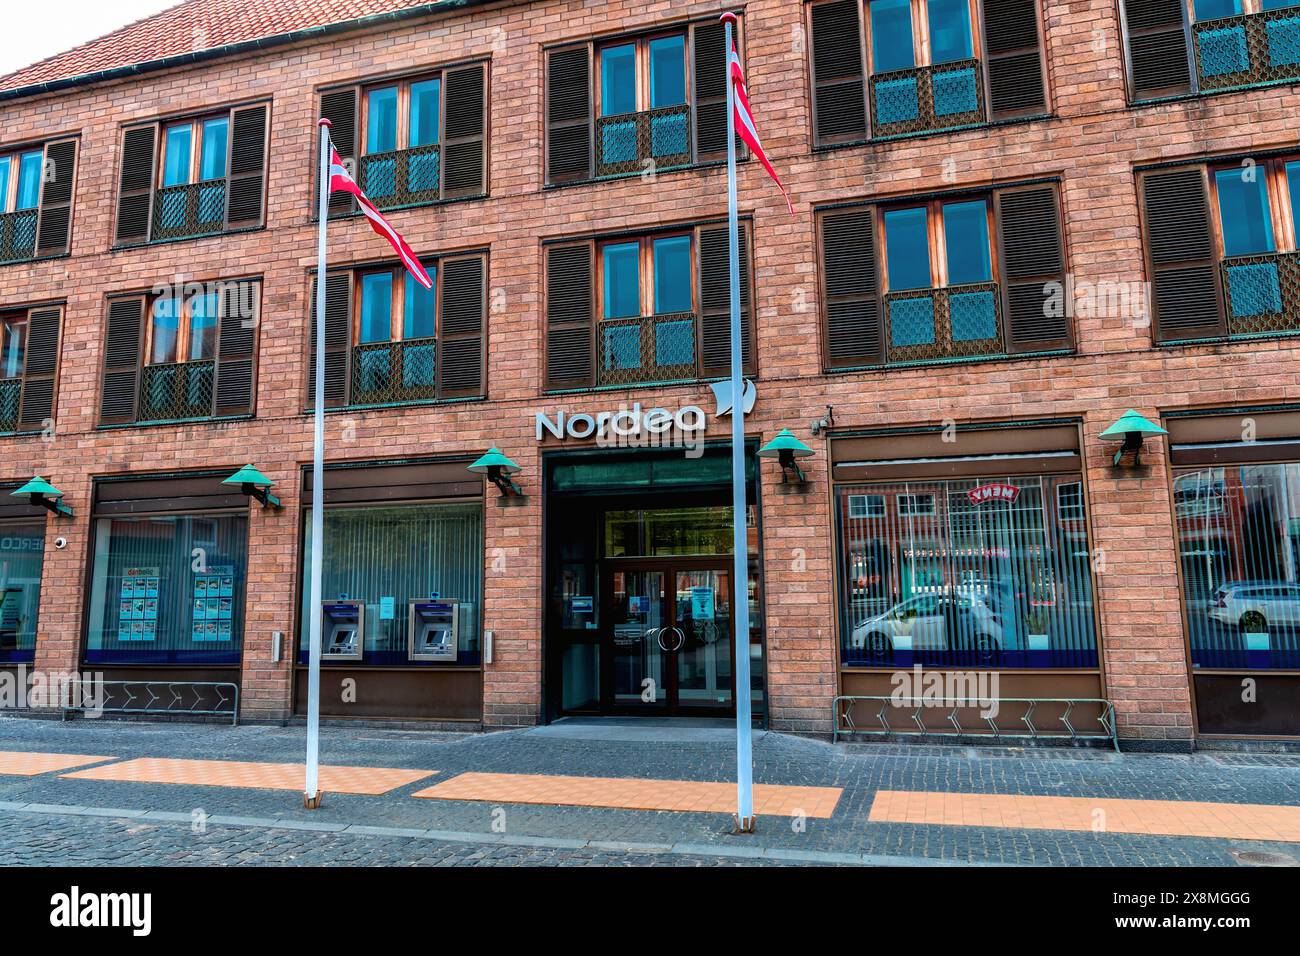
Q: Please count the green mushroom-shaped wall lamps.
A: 5